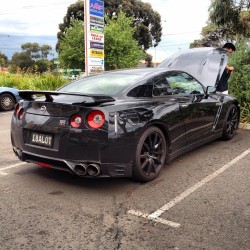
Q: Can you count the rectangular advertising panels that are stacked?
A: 8